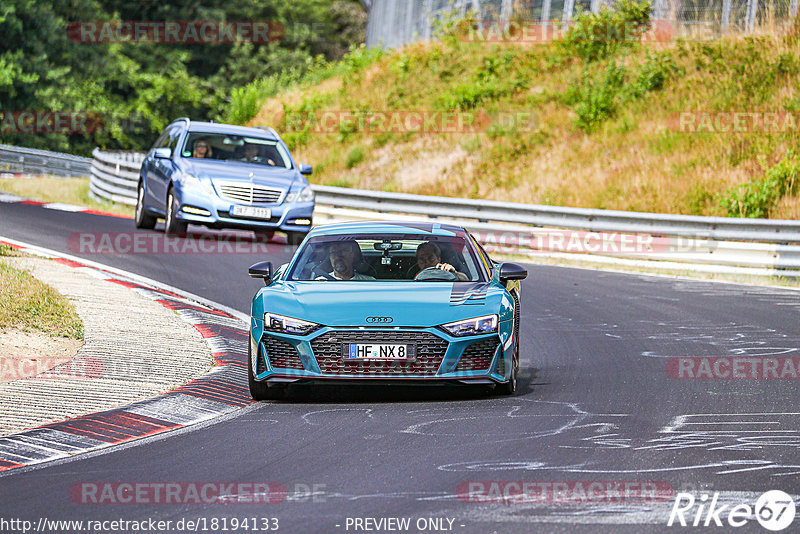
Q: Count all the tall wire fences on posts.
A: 1